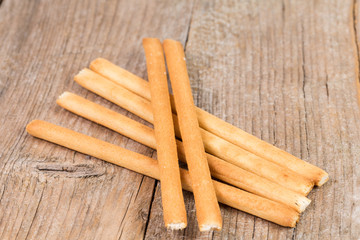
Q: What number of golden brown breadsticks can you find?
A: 6